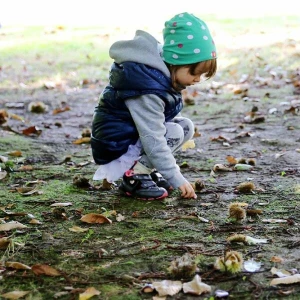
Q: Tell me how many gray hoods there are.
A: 1